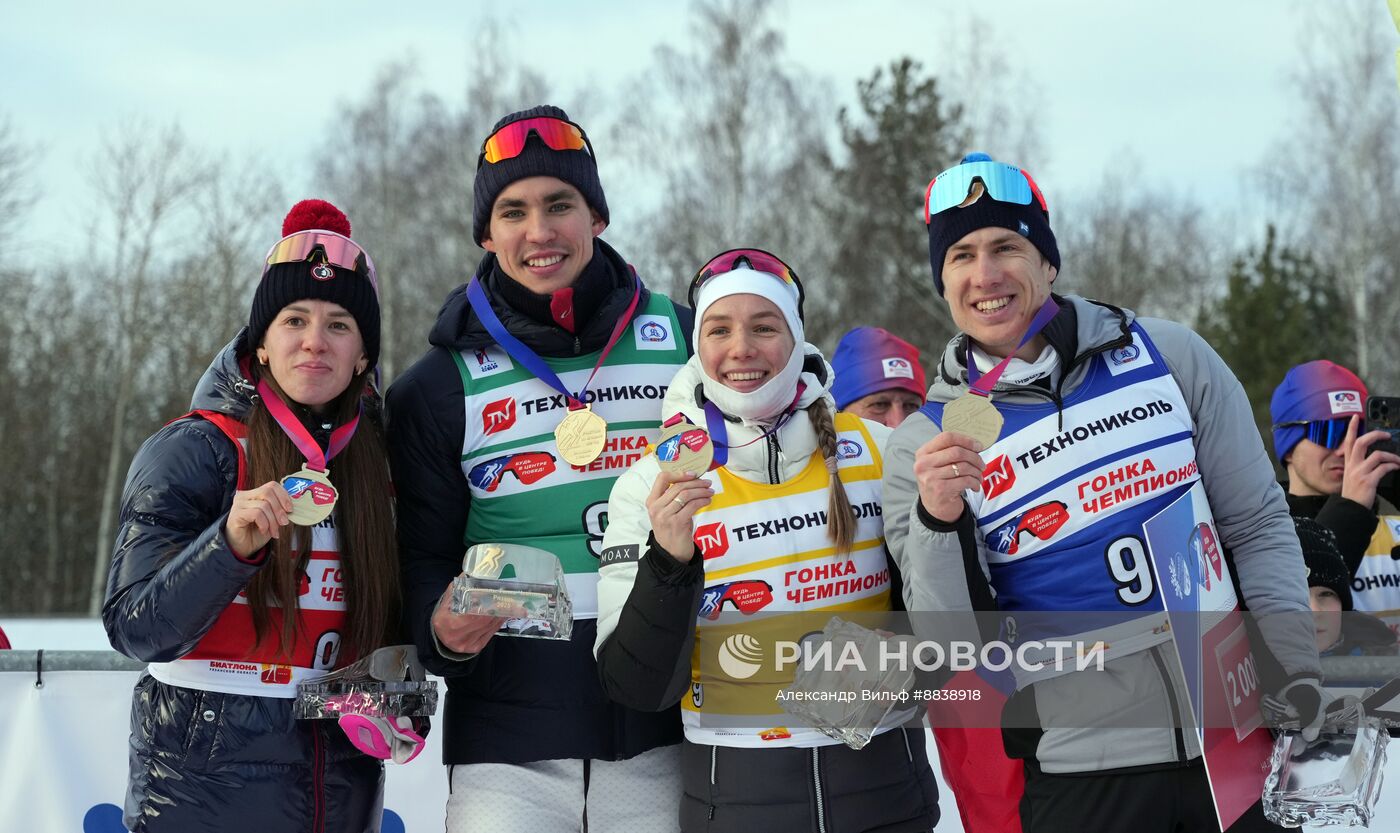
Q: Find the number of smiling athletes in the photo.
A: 4